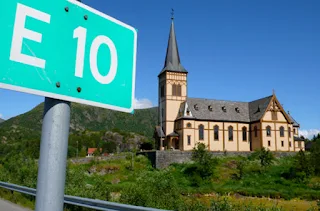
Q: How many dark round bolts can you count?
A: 4